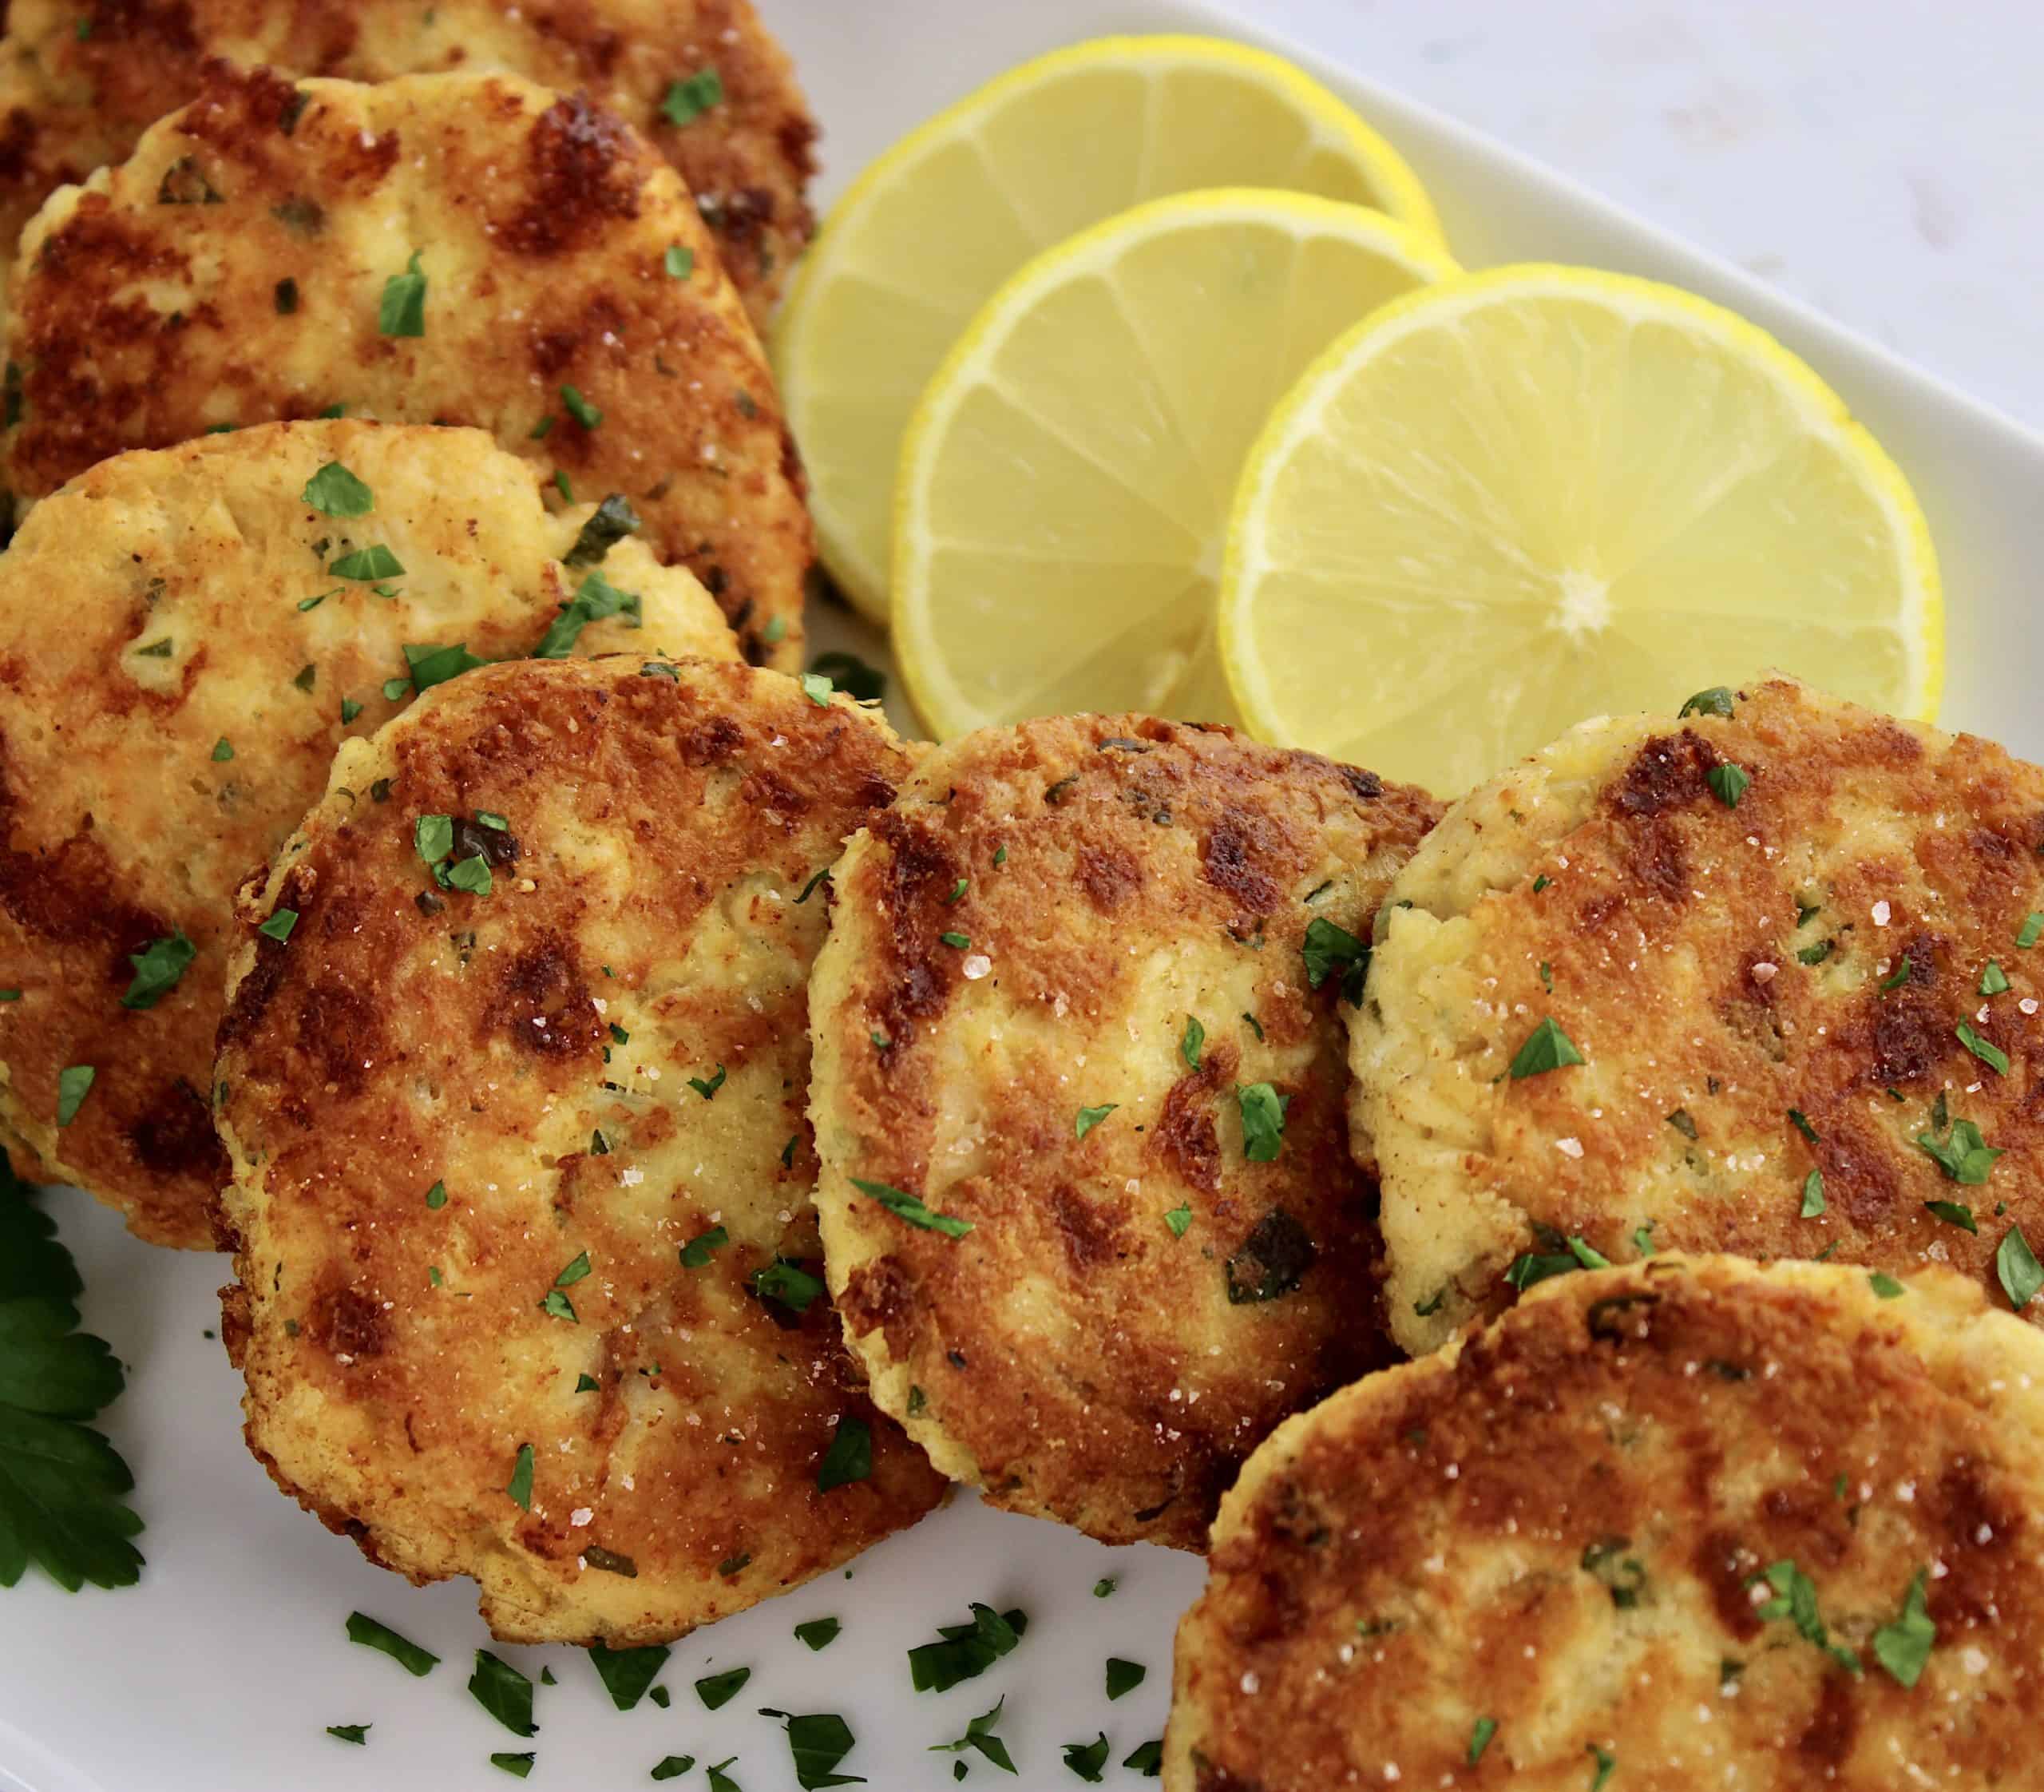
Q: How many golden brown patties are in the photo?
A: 7